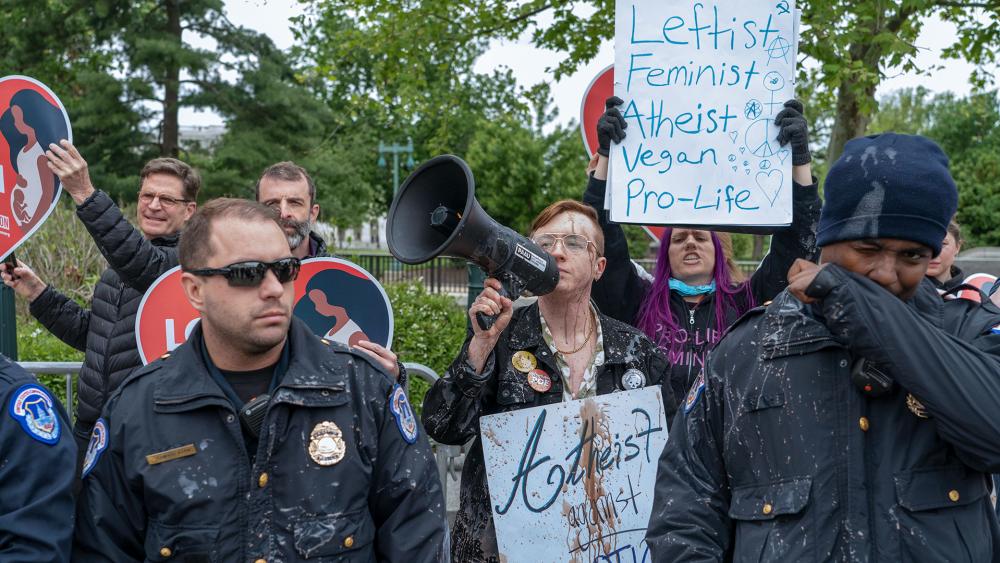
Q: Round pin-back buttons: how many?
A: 3